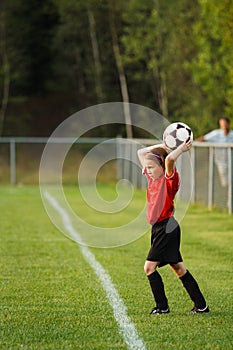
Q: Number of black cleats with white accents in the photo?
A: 2